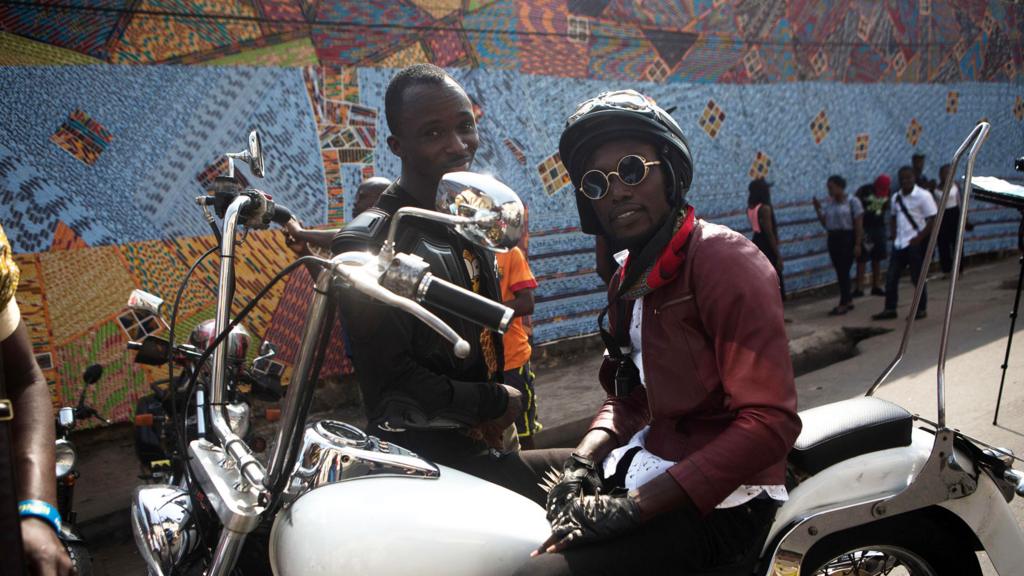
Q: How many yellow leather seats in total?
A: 0